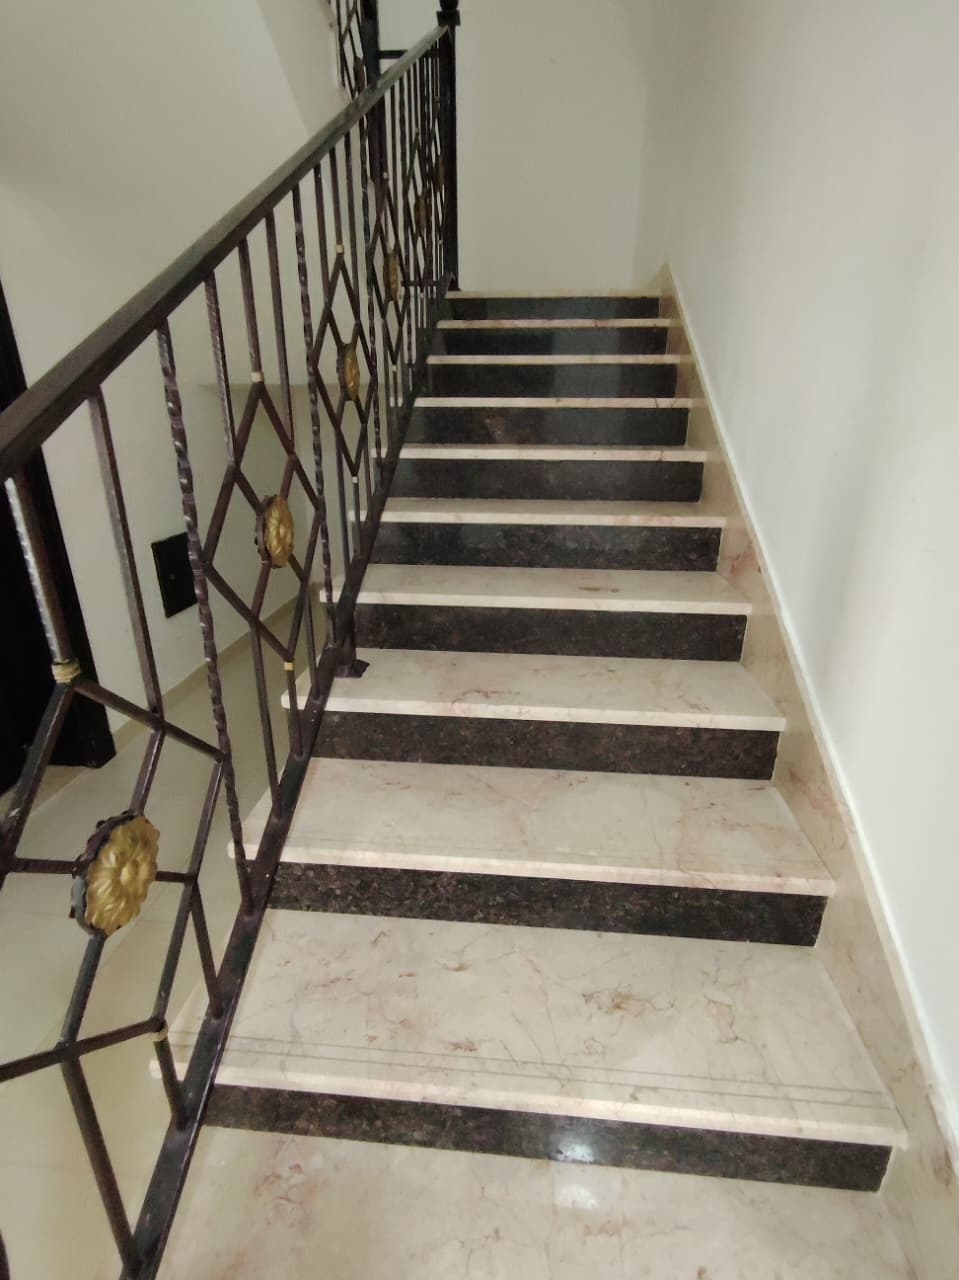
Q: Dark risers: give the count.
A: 10